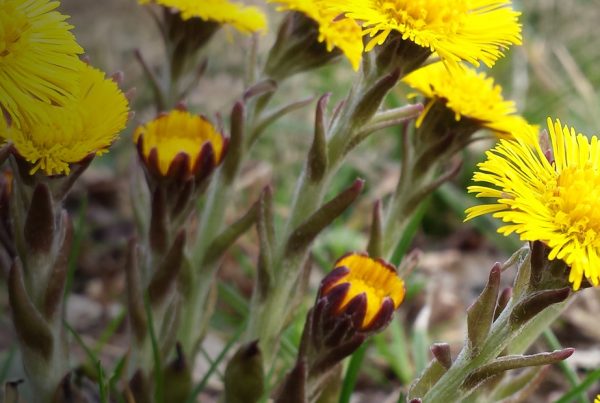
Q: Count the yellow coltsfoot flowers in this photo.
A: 9